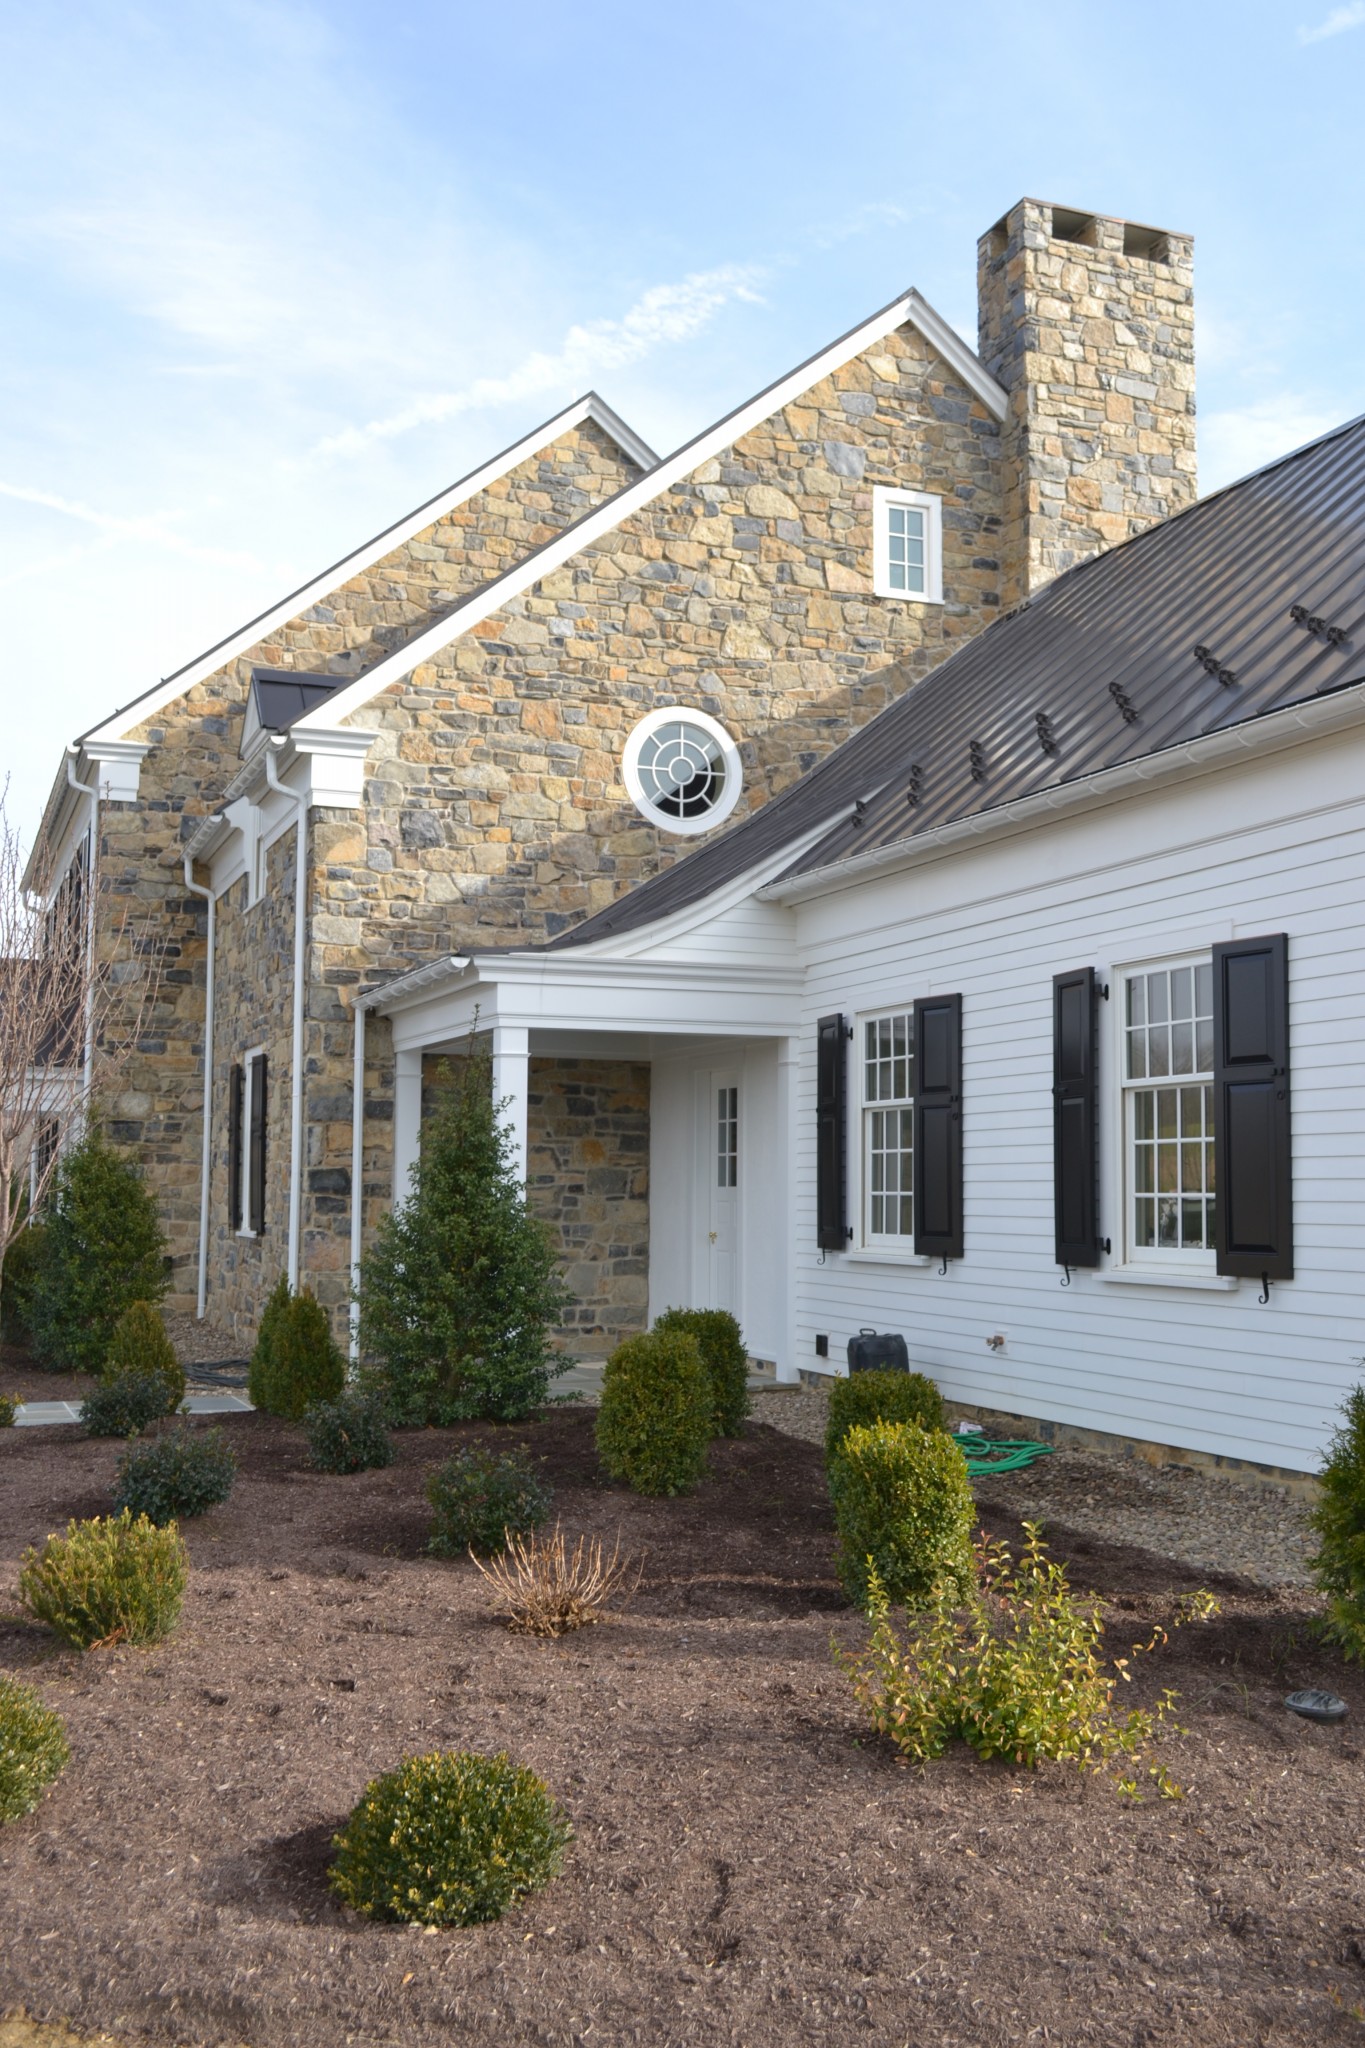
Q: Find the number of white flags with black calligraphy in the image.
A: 0